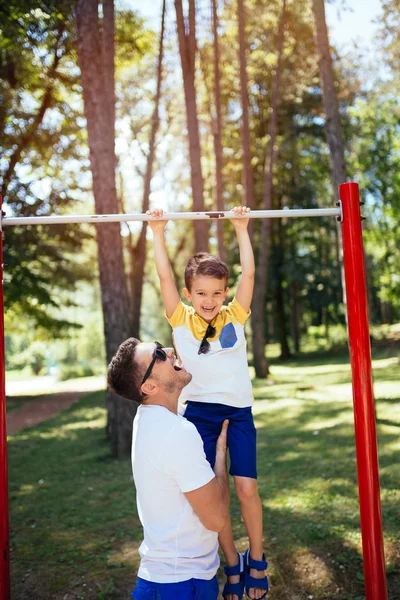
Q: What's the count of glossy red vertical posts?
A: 2